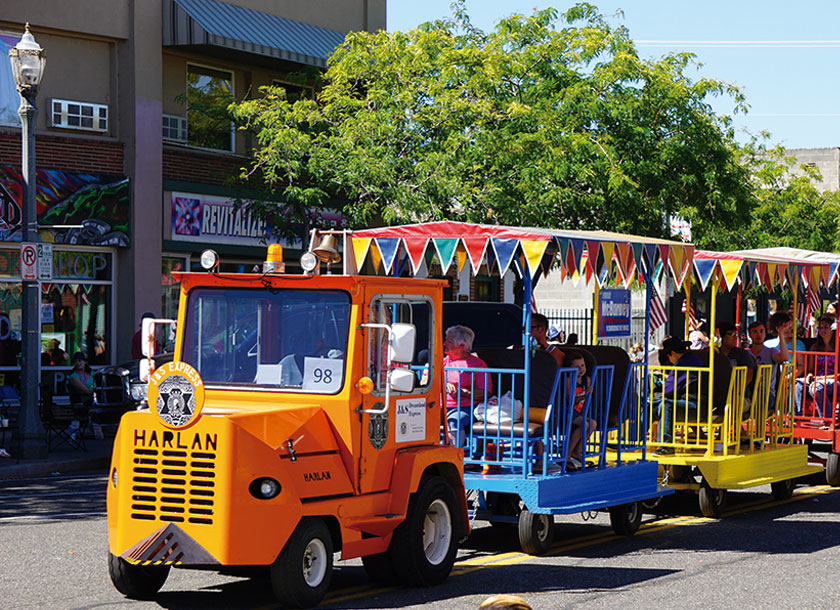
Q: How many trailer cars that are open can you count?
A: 3